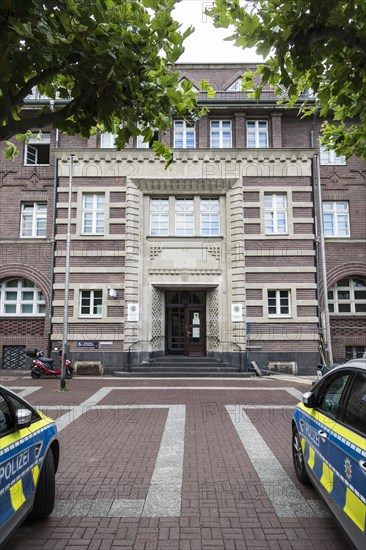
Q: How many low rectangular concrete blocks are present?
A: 2